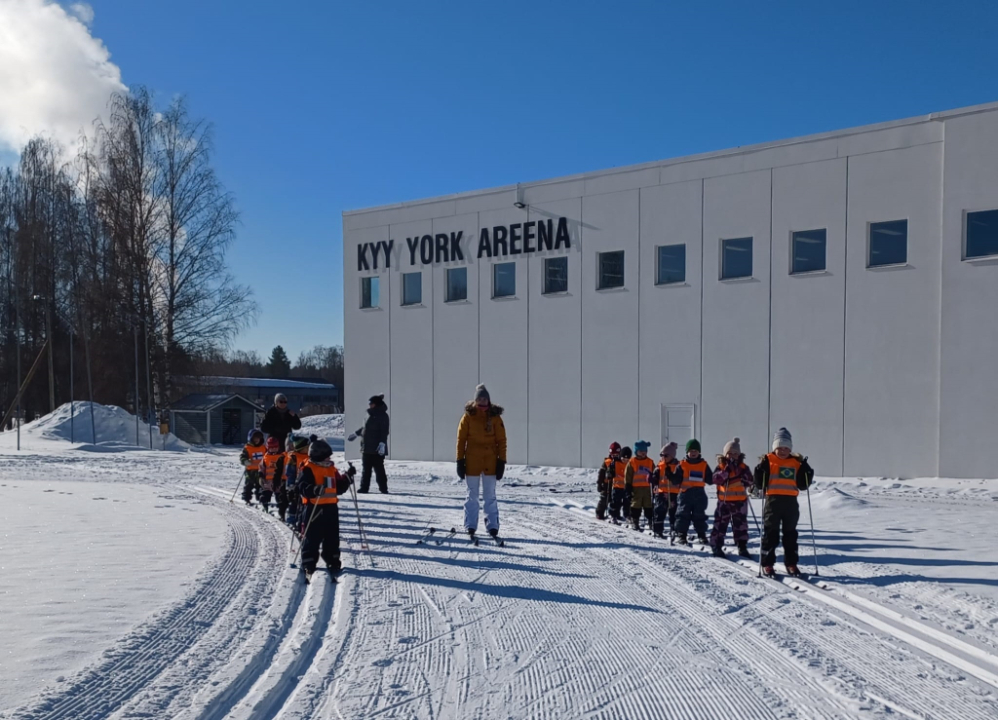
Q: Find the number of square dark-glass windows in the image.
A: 11